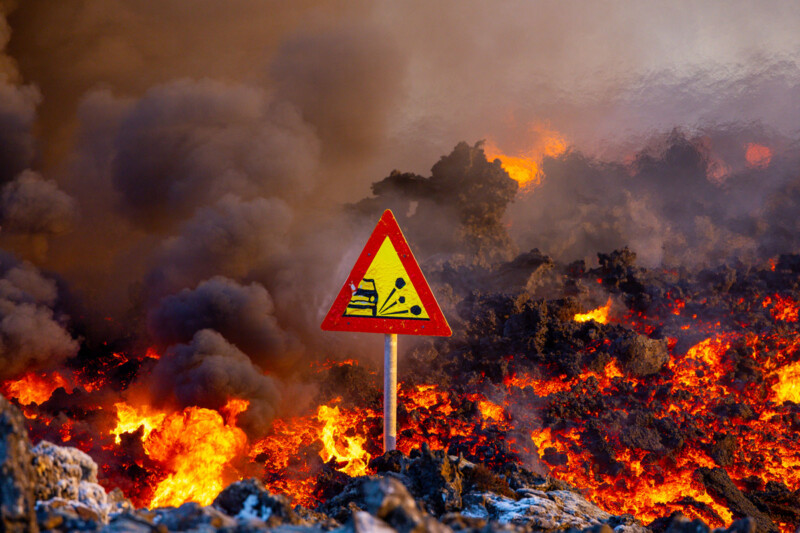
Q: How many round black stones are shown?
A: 3